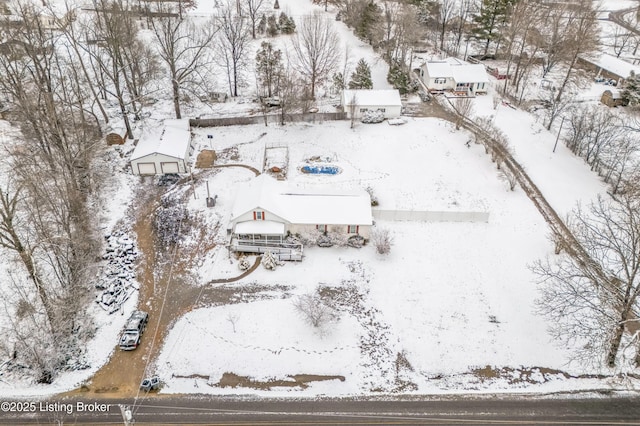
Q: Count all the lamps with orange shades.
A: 0